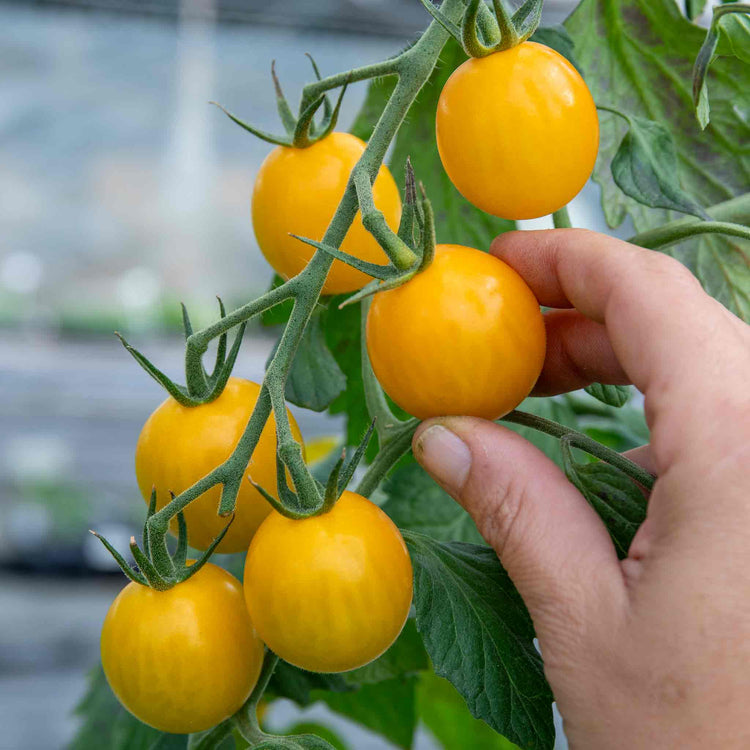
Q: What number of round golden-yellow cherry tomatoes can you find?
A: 6